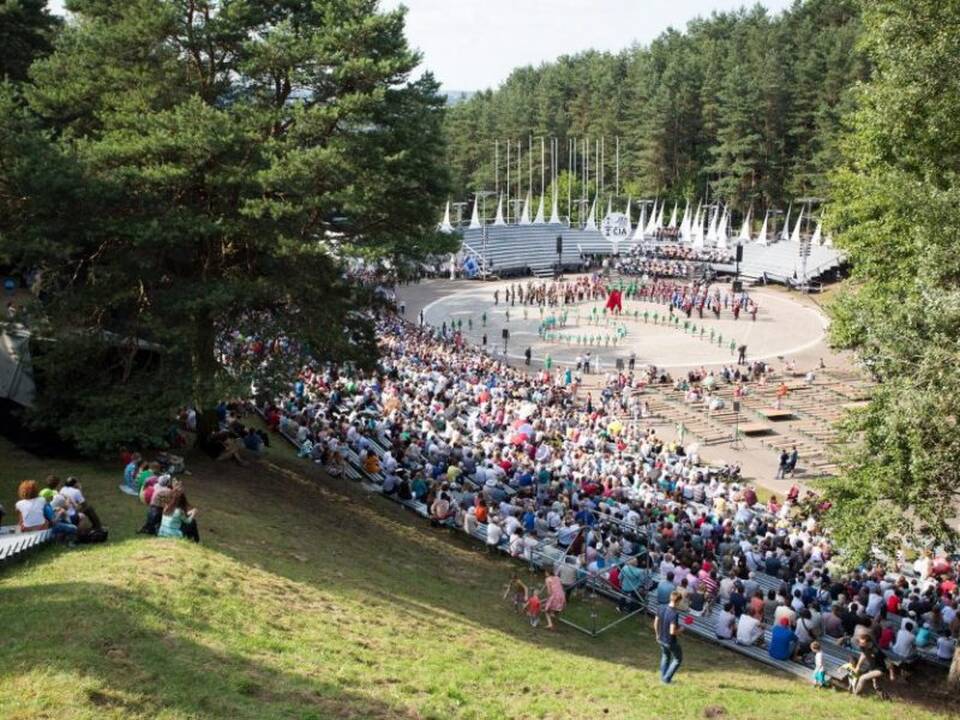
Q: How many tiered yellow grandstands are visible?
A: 0